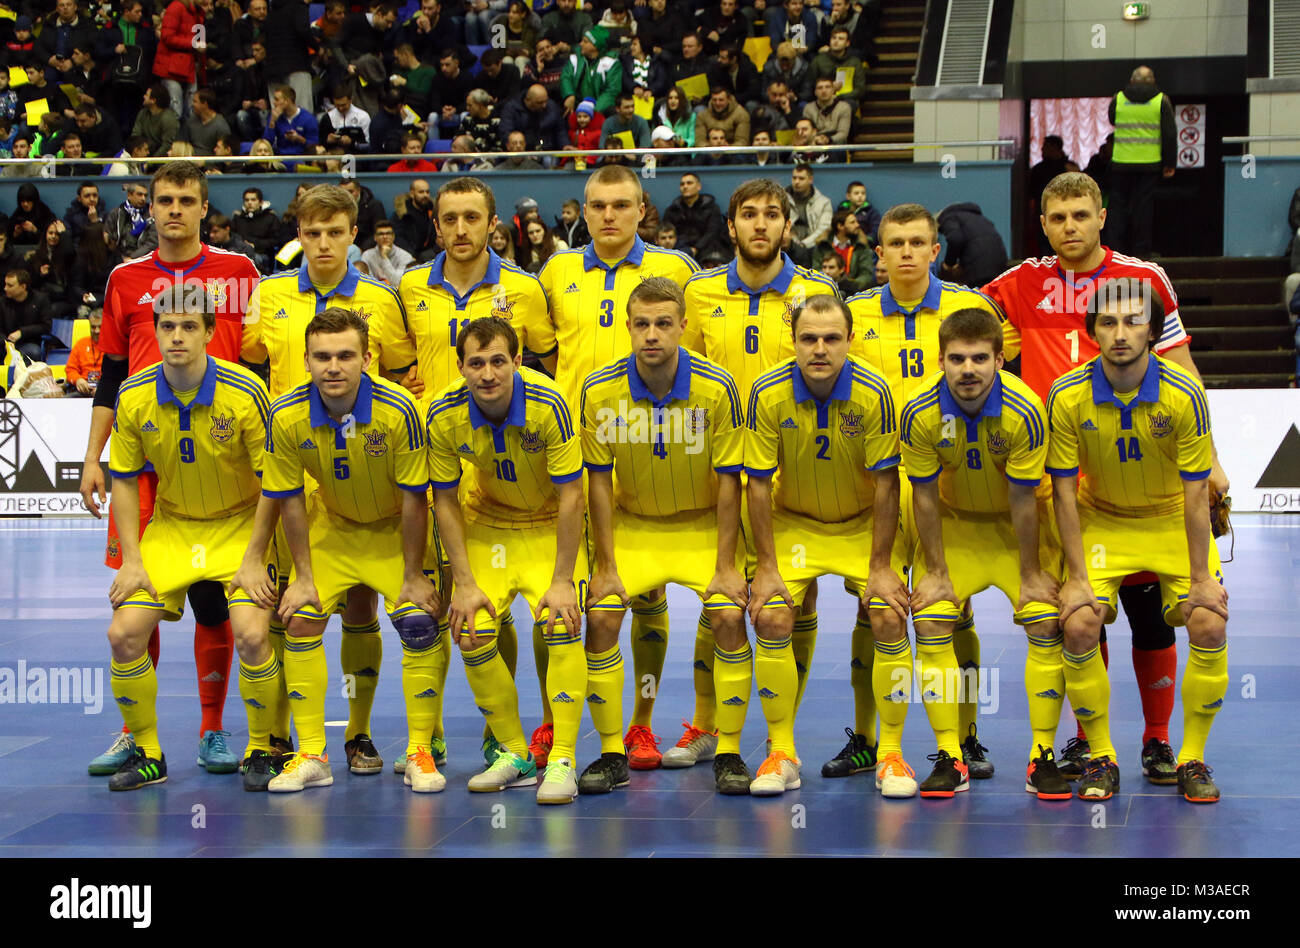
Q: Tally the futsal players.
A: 14